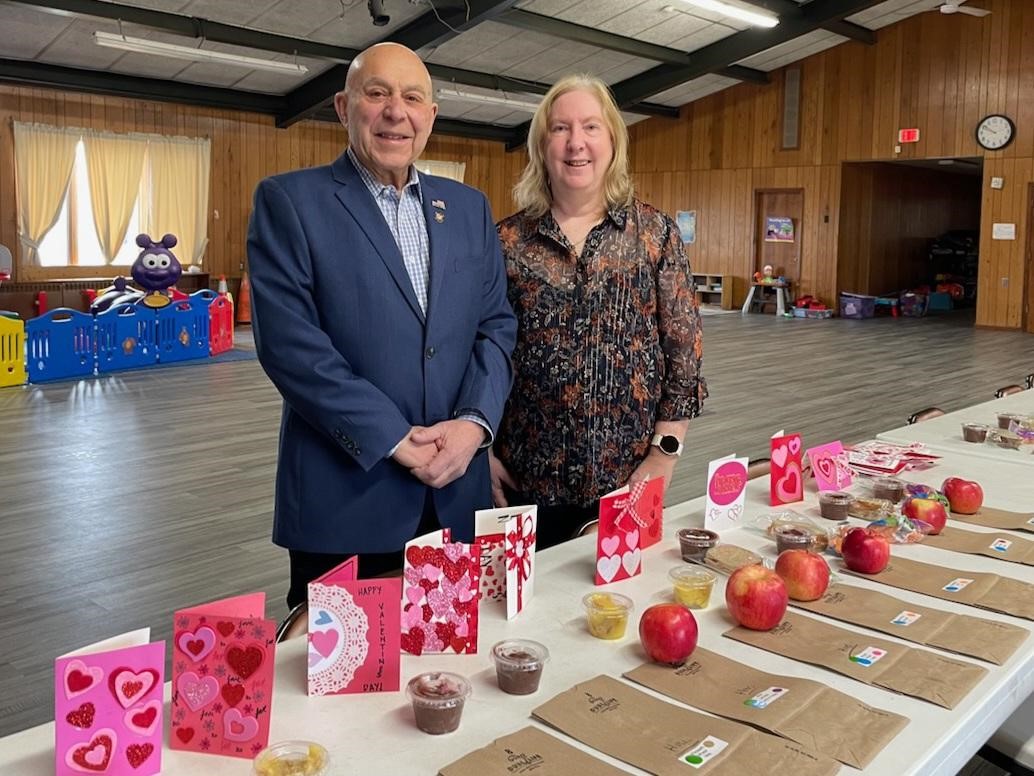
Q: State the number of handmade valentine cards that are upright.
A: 9